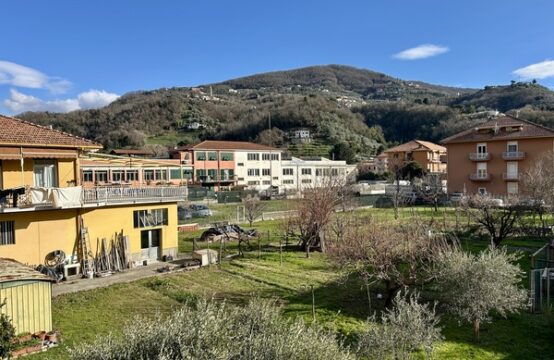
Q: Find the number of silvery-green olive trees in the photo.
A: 3